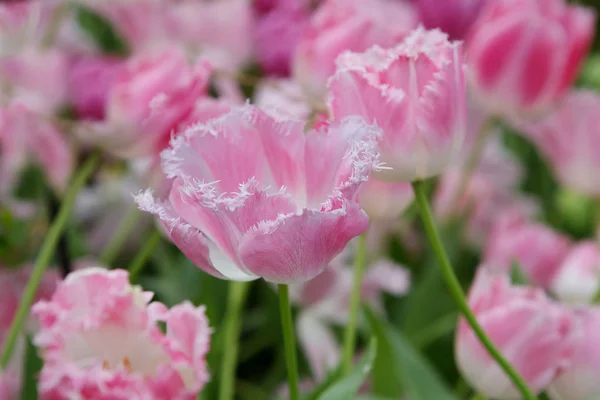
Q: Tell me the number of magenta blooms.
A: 3